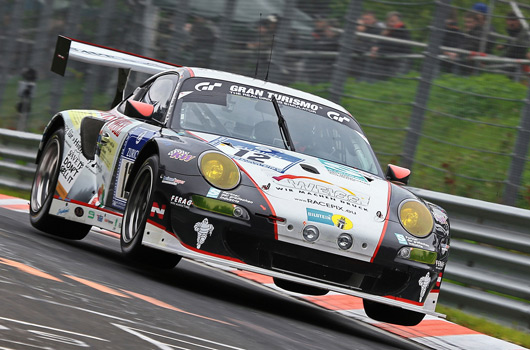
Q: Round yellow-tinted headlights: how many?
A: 2